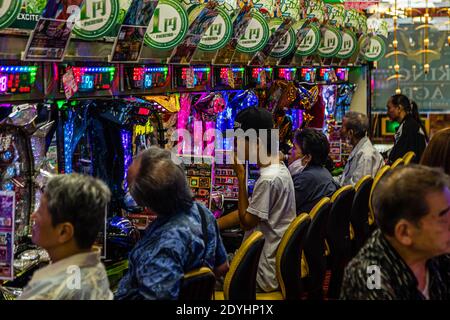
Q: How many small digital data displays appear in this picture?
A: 10